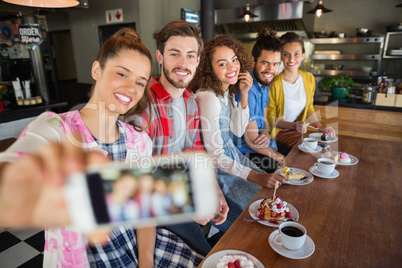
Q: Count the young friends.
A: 5